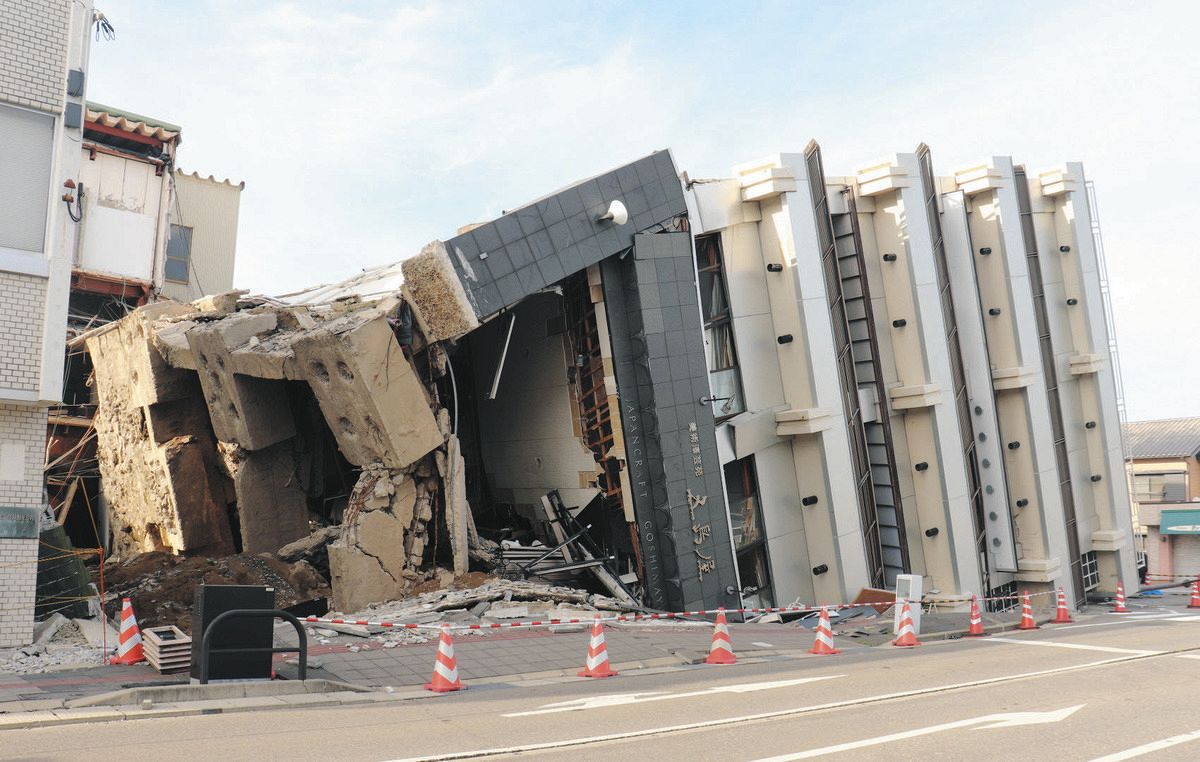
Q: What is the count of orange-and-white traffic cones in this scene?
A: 11